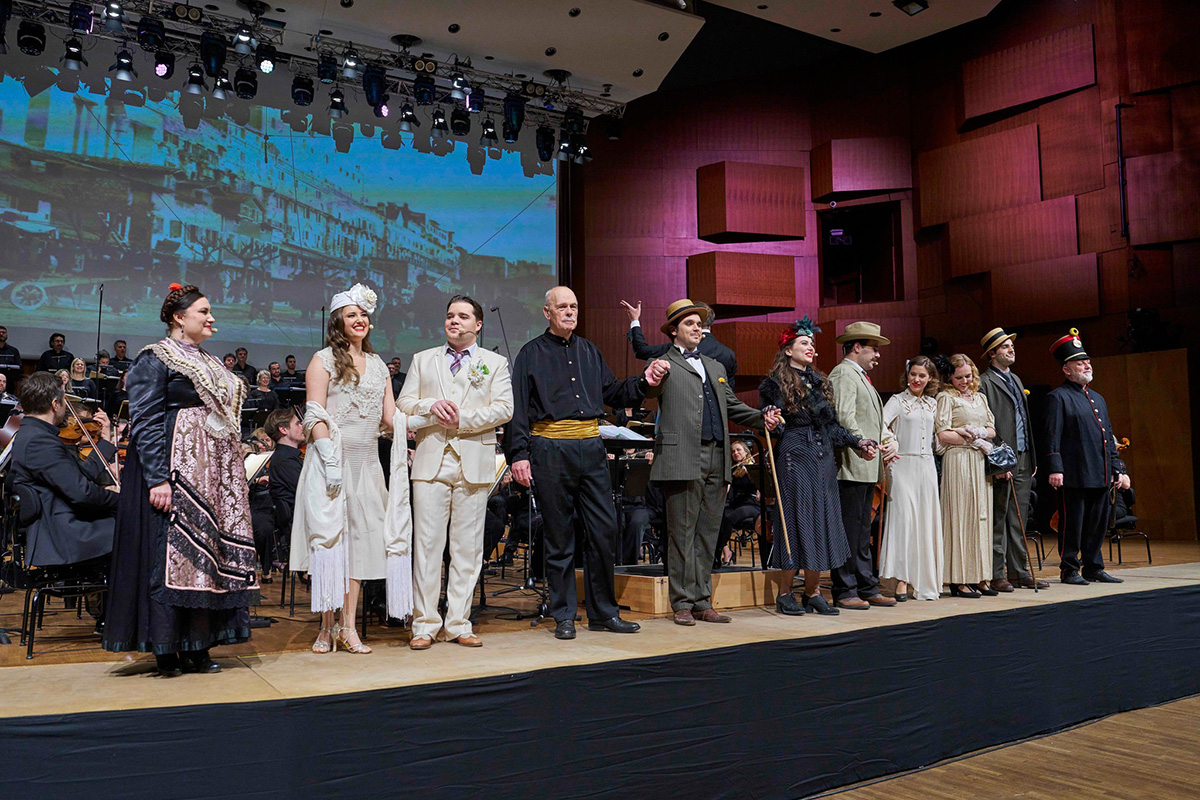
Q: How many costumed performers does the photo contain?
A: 11